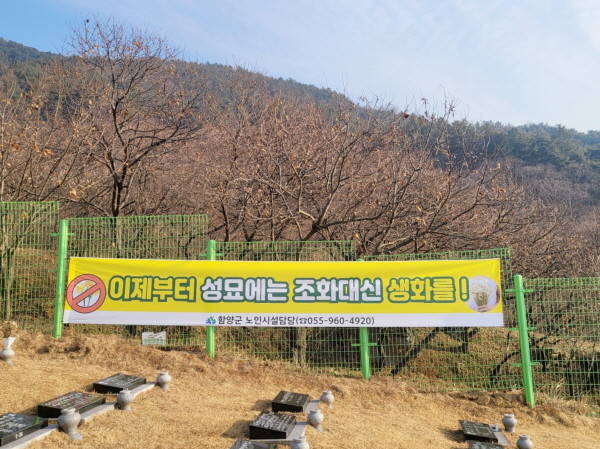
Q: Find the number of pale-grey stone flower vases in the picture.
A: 9